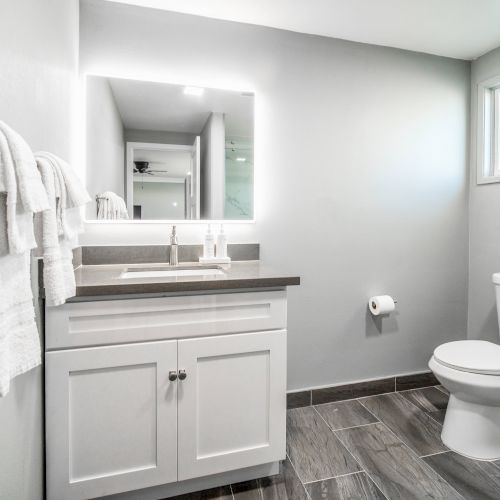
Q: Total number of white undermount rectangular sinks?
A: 1